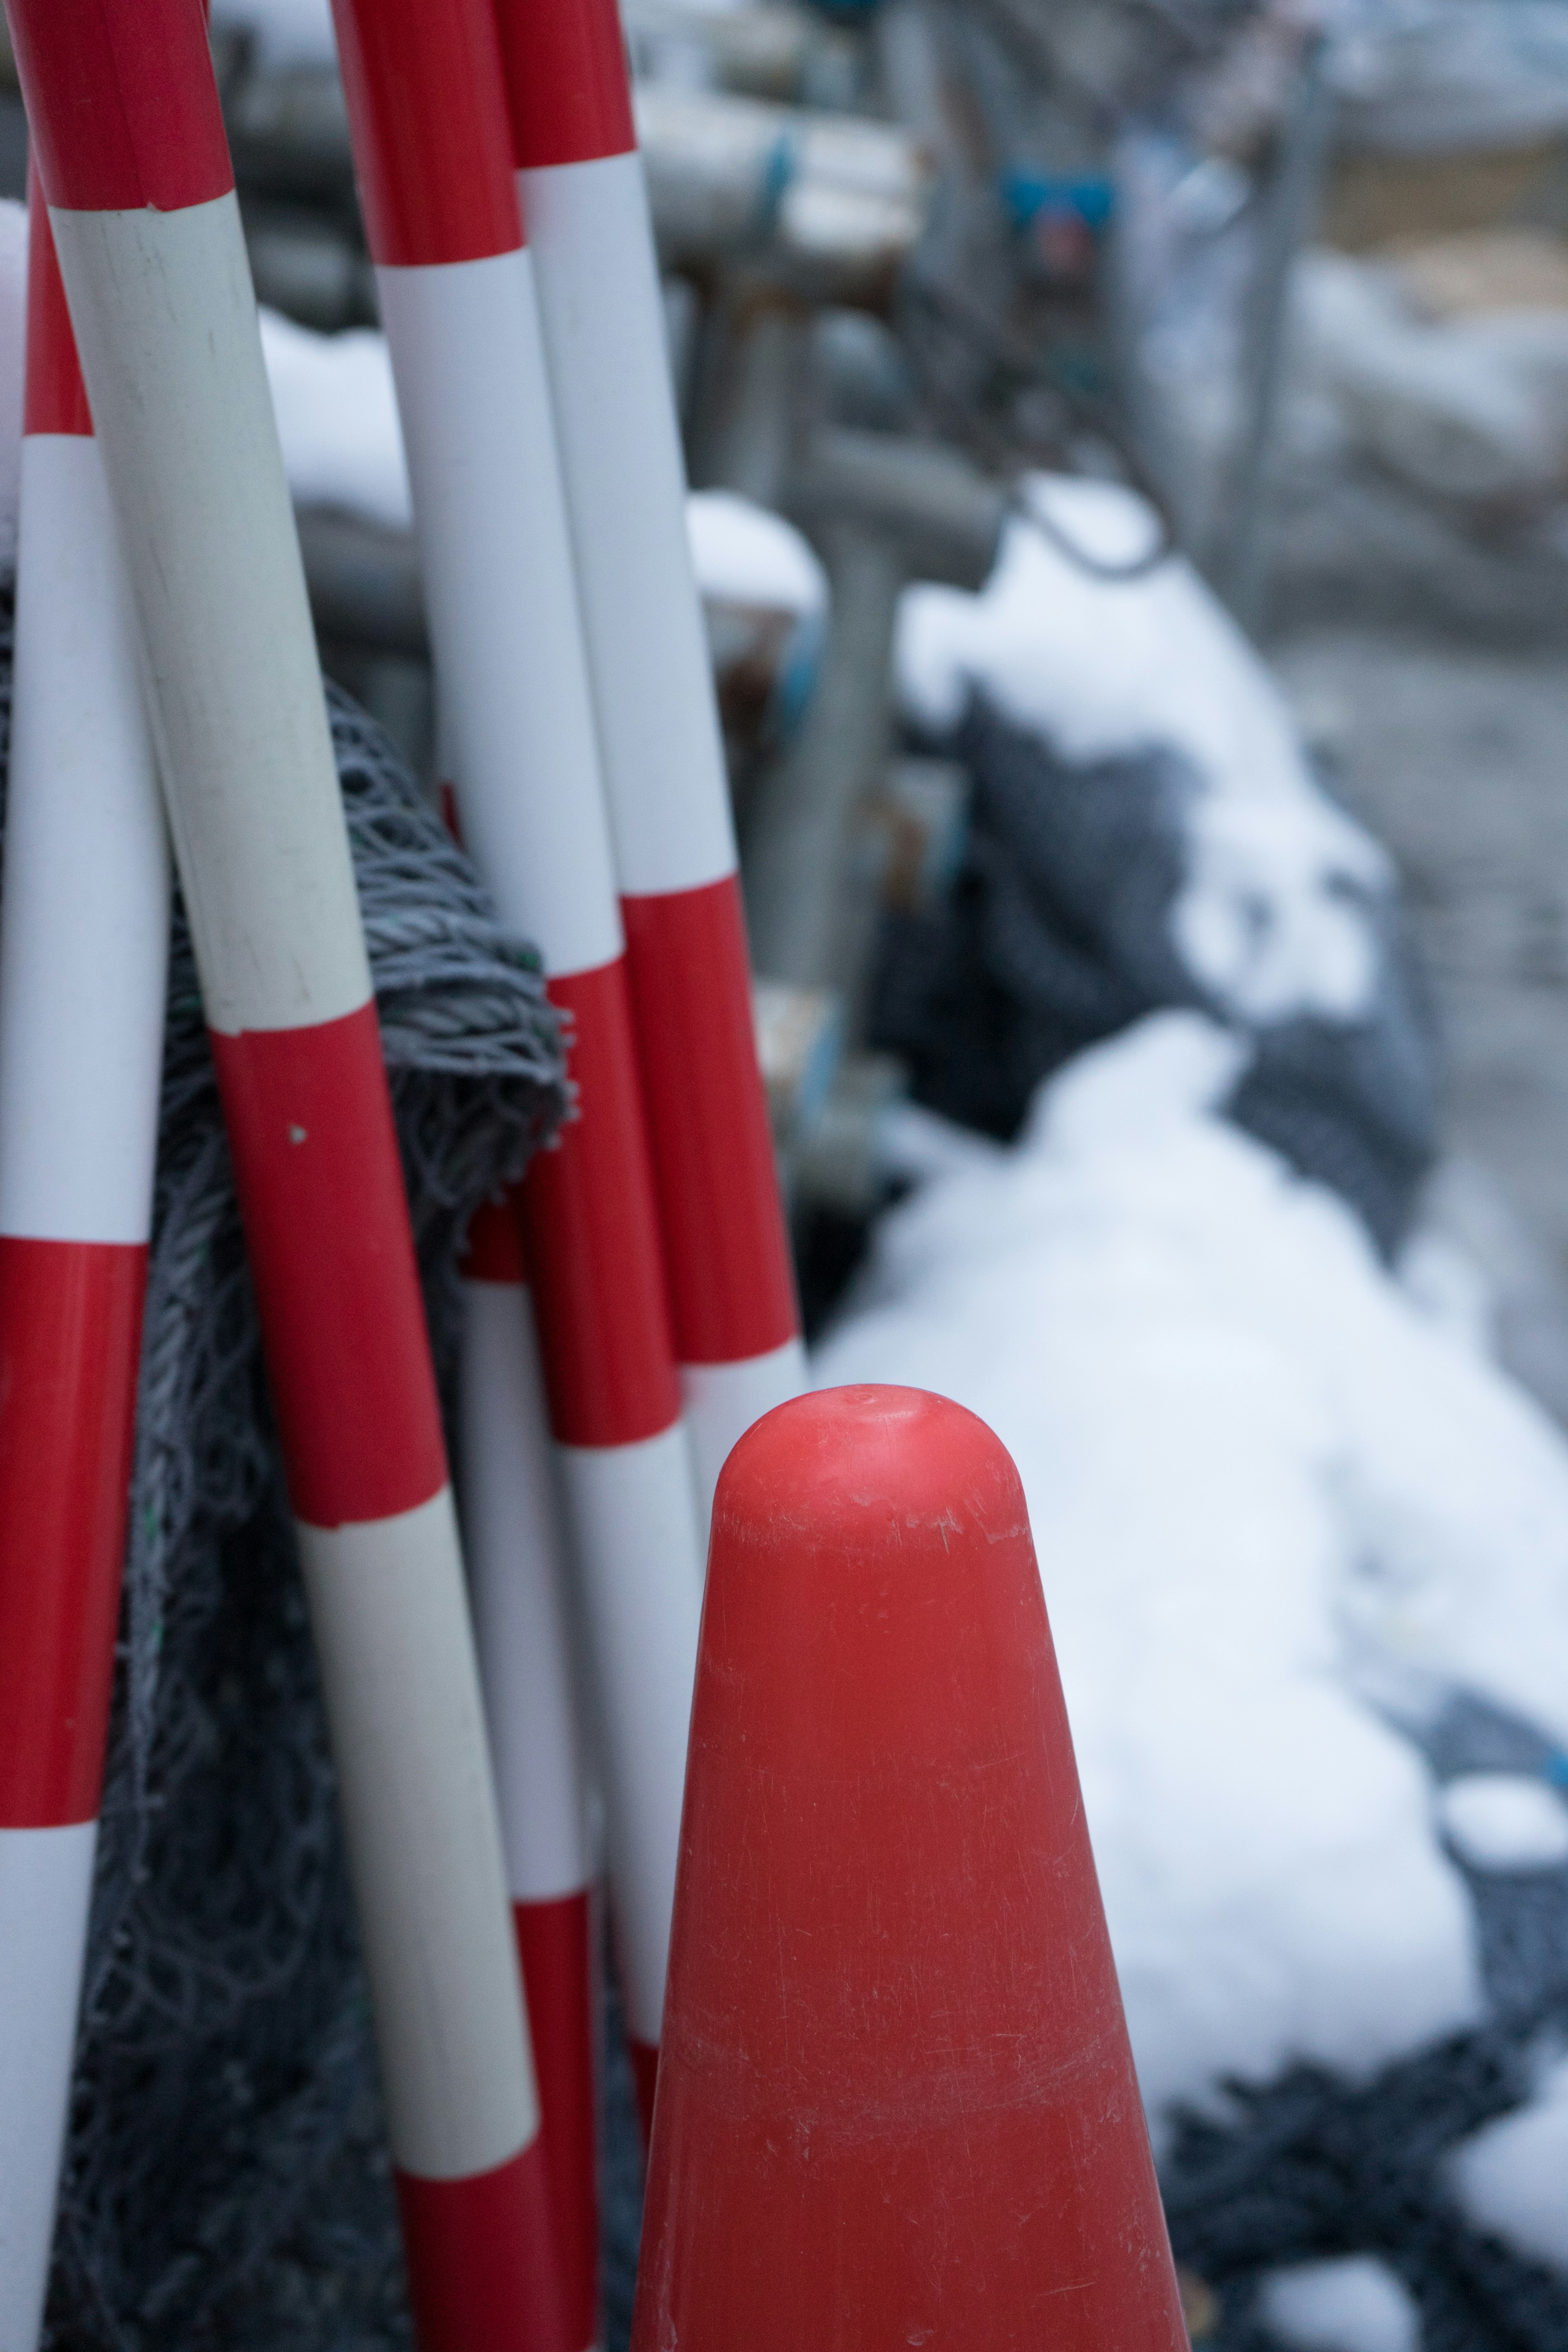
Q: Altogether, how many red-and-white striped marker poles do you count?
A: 5